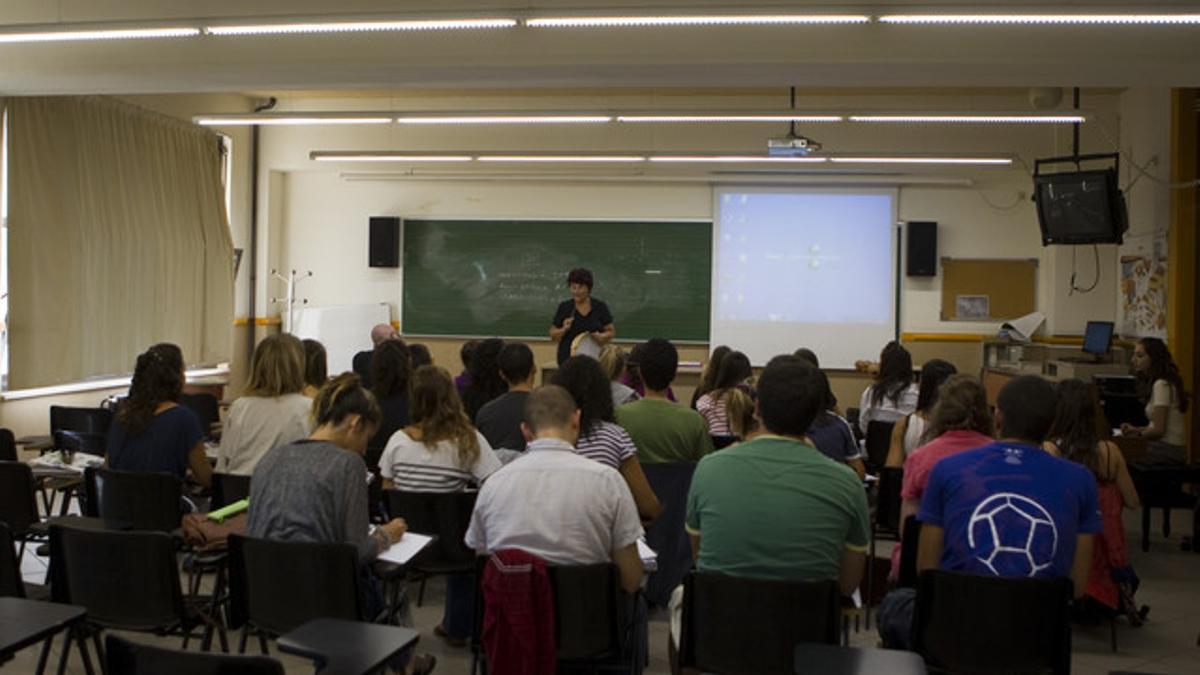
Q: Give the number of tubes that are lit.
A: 12